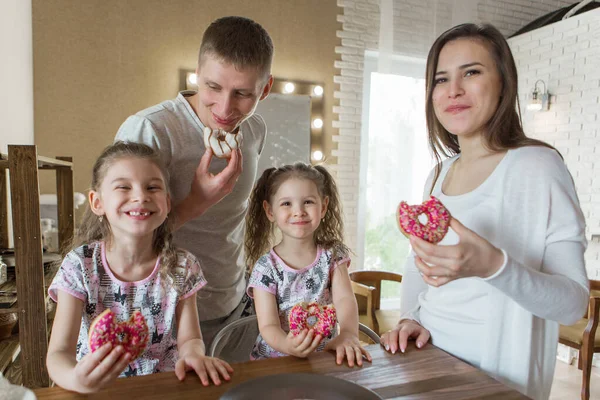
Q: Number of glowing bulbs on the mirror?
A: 5